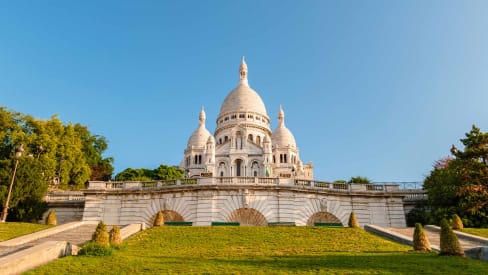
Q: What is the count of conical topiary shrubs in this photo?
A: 8